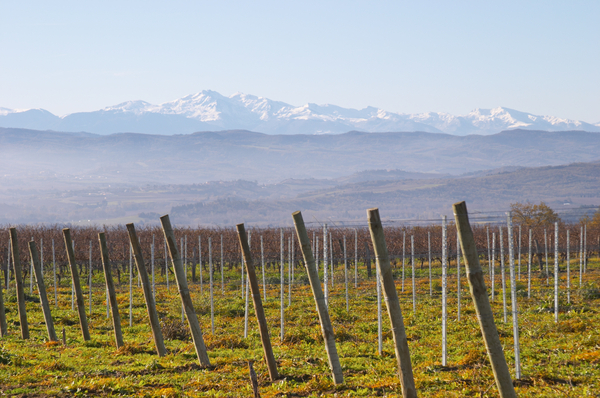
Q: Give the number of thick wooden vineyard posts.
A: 11